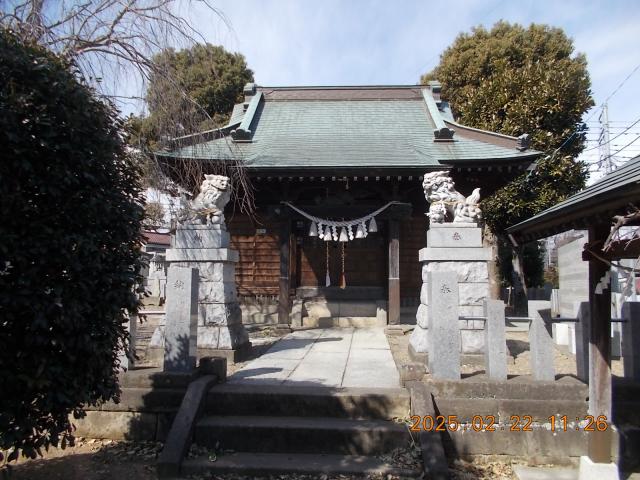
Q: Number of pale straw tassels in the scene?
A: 5